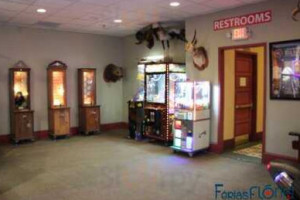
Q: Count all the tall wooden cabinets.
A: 3